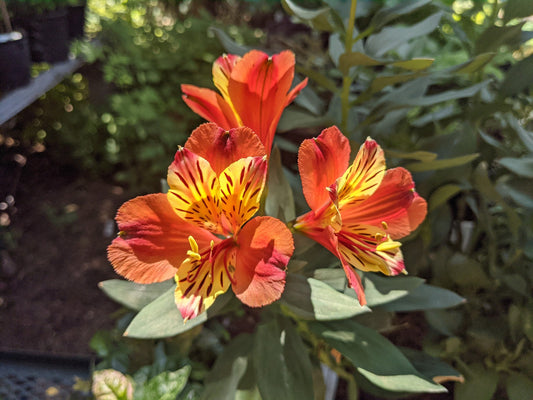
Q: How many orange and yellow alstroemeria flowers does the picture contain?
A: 3